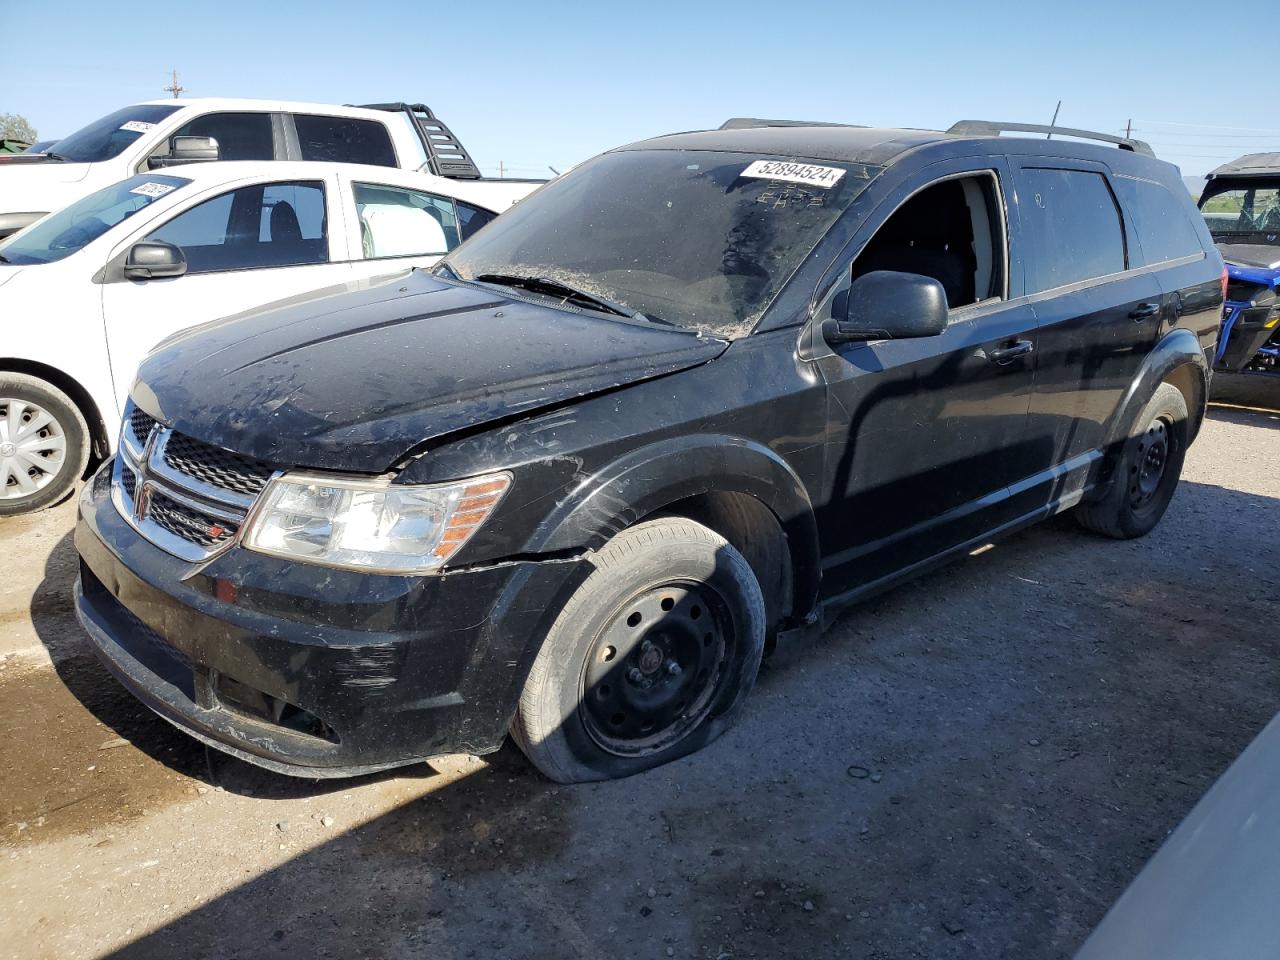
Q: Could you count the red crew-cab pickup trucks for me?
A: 0